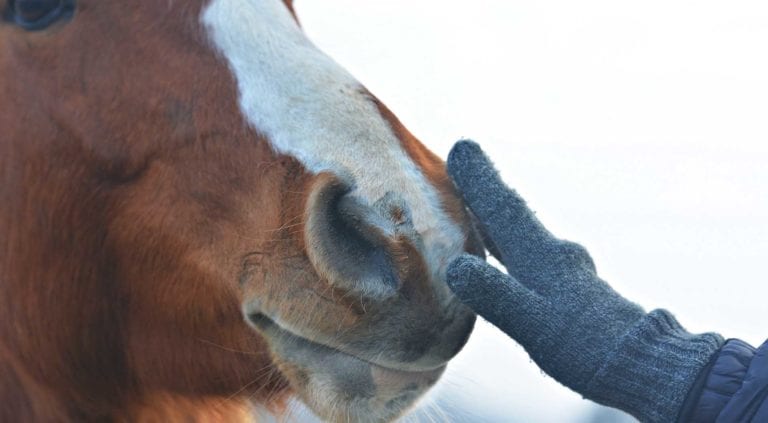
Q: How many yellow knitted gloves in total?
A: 0